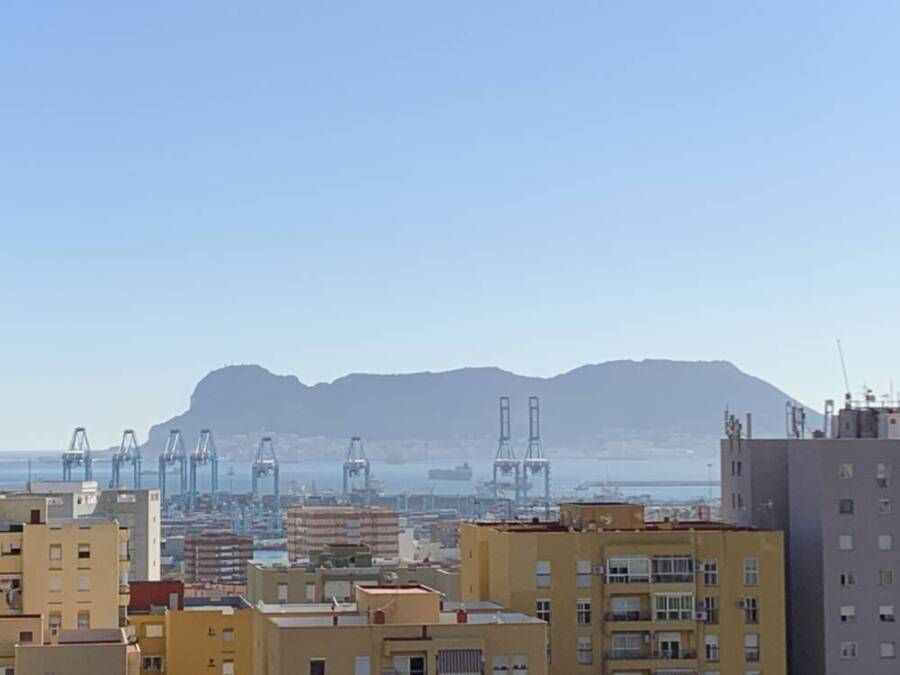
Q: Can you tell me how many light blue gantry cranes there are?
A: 8